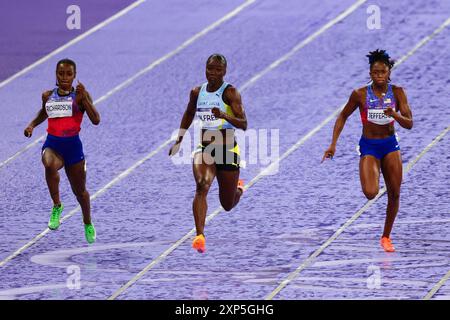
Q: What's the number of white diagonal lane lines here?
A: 6